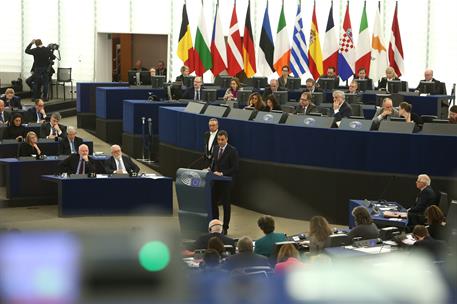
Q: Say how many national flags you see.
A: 14